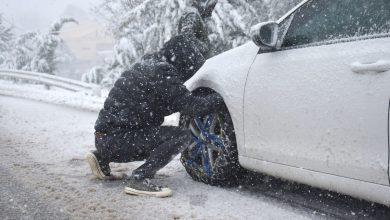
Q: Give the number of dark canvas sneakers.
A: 2